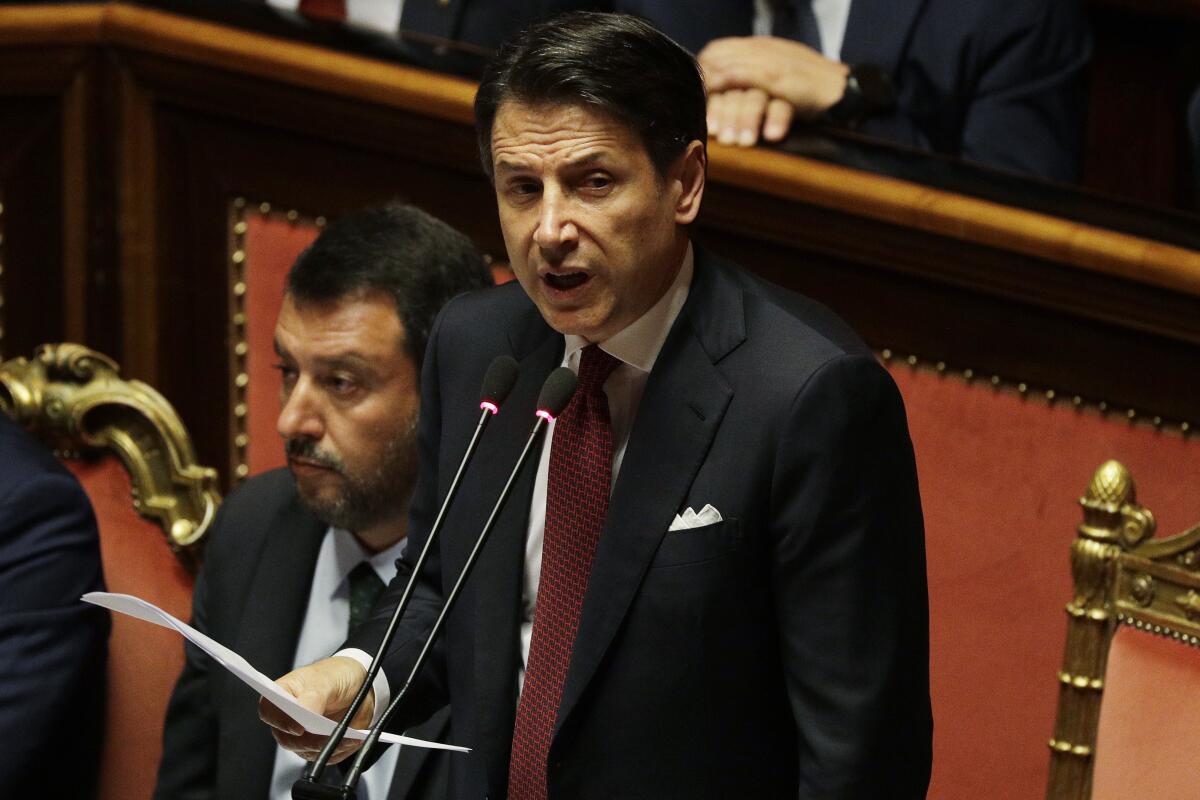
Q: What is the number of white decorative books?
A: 0